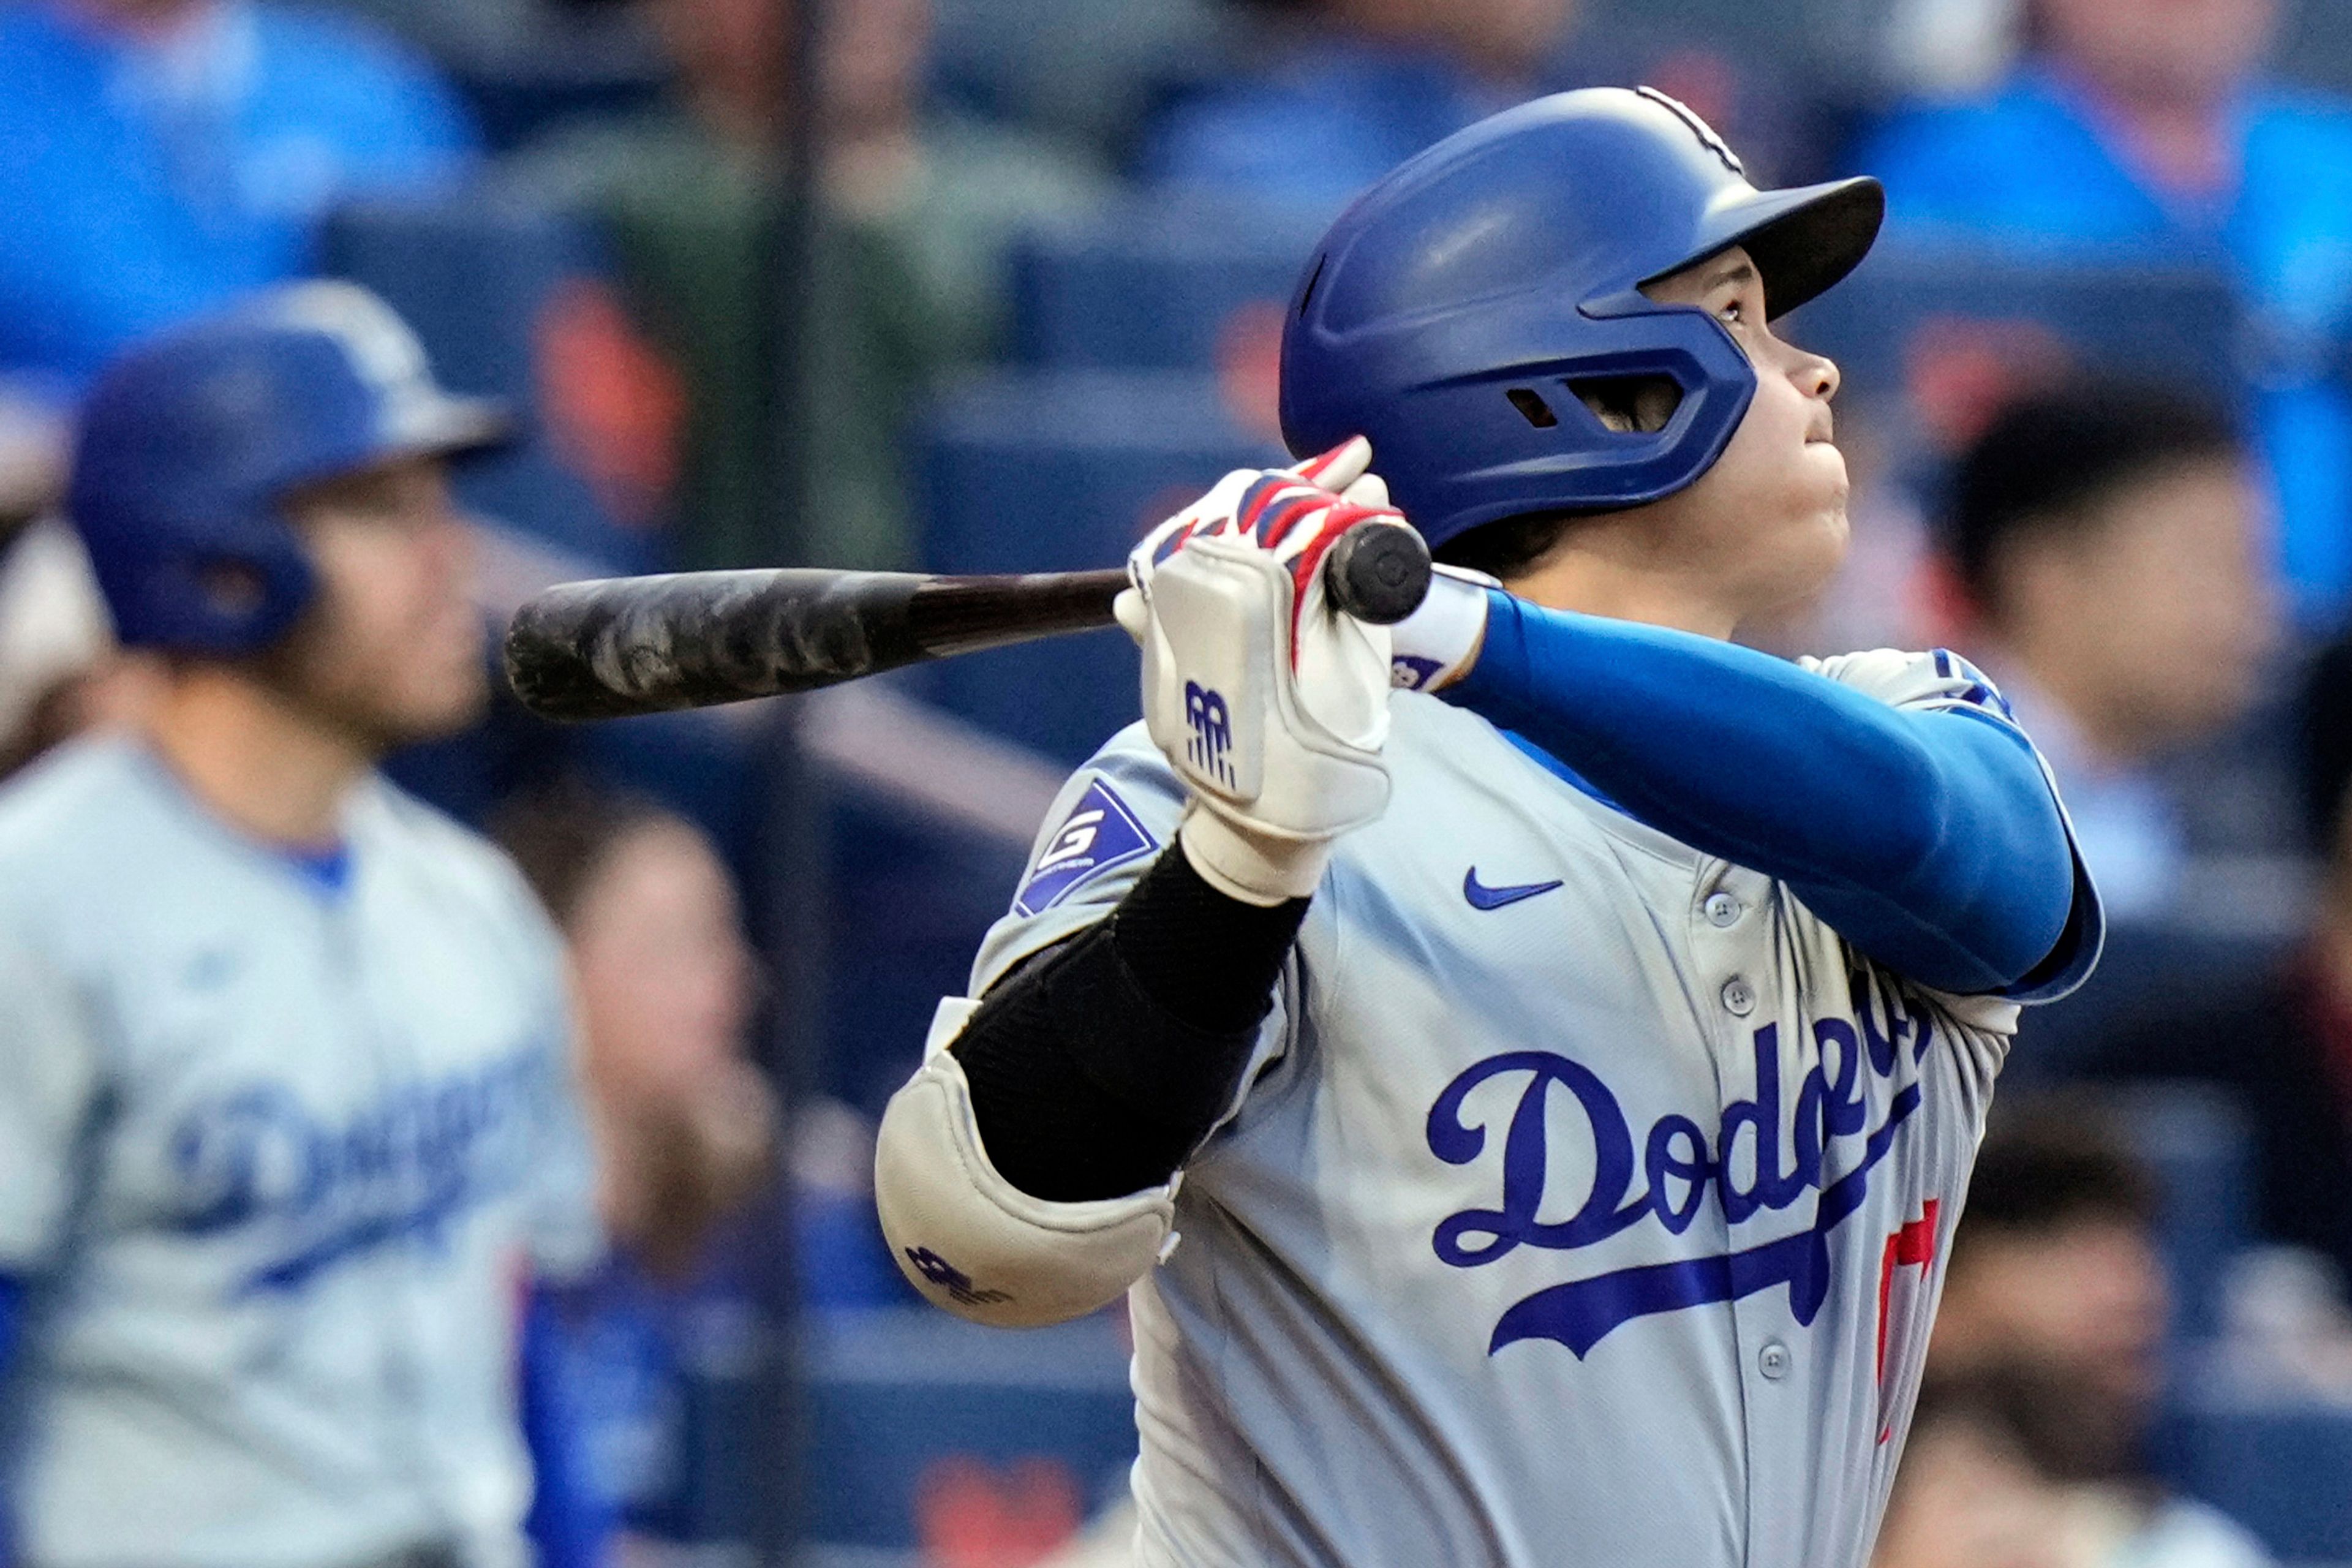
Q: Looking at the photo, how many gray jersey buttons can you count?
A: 3